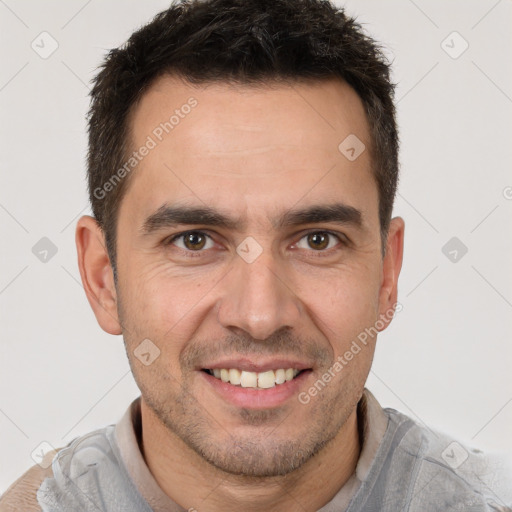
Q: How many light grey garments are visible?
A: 1